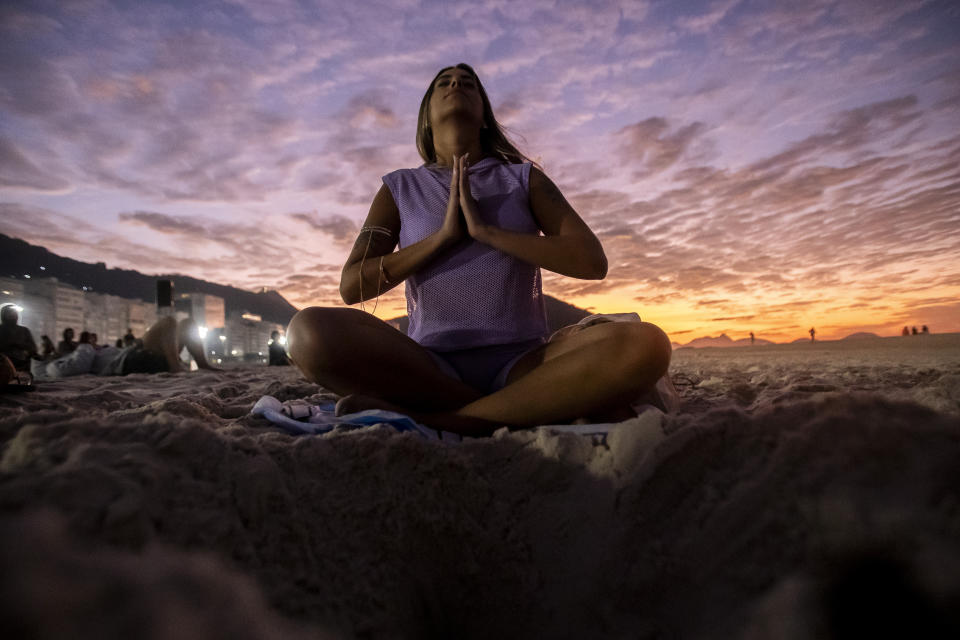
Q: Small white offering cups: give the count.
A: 0